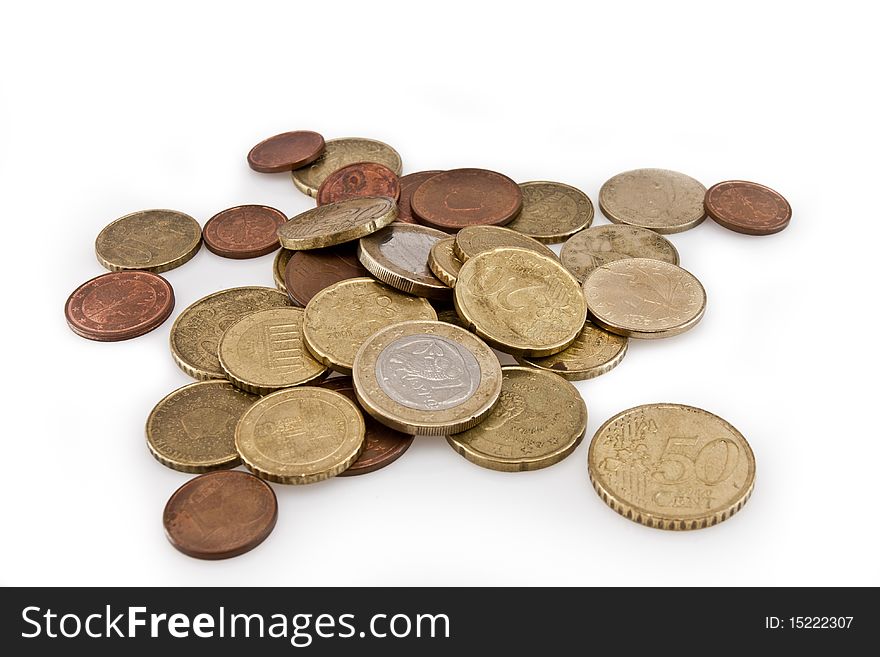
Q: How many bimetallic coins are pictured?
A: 2